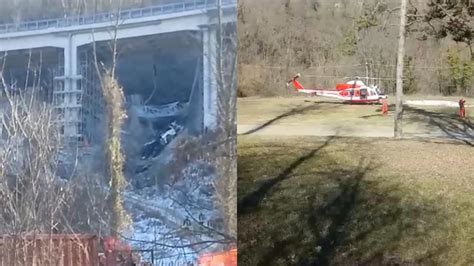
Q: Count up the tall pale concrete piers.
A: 2